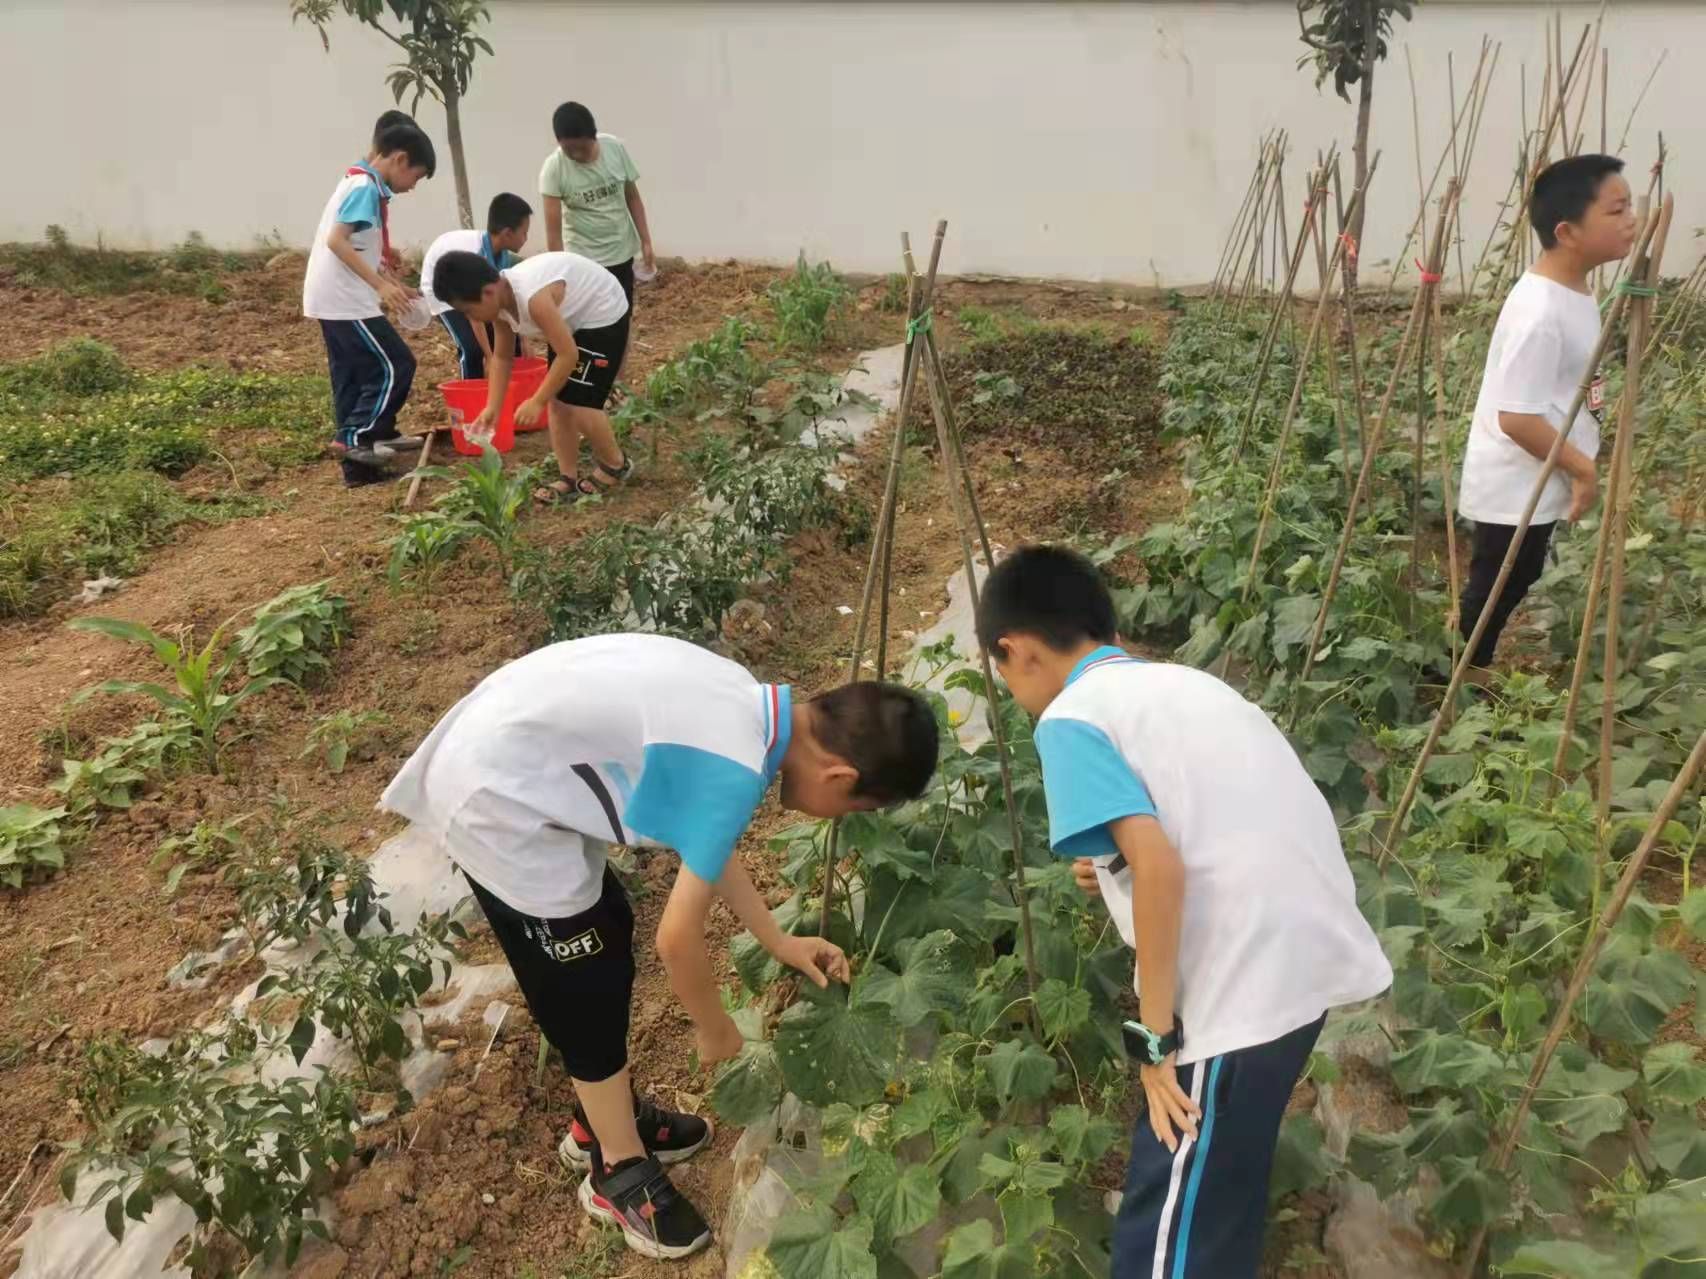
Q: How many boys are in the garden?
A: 8